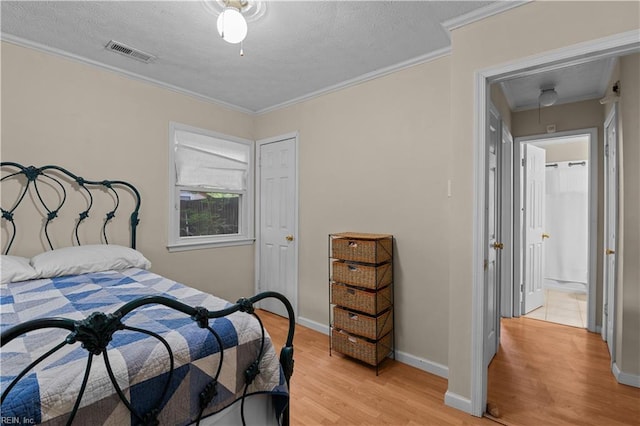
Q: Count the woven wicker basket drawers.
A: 5